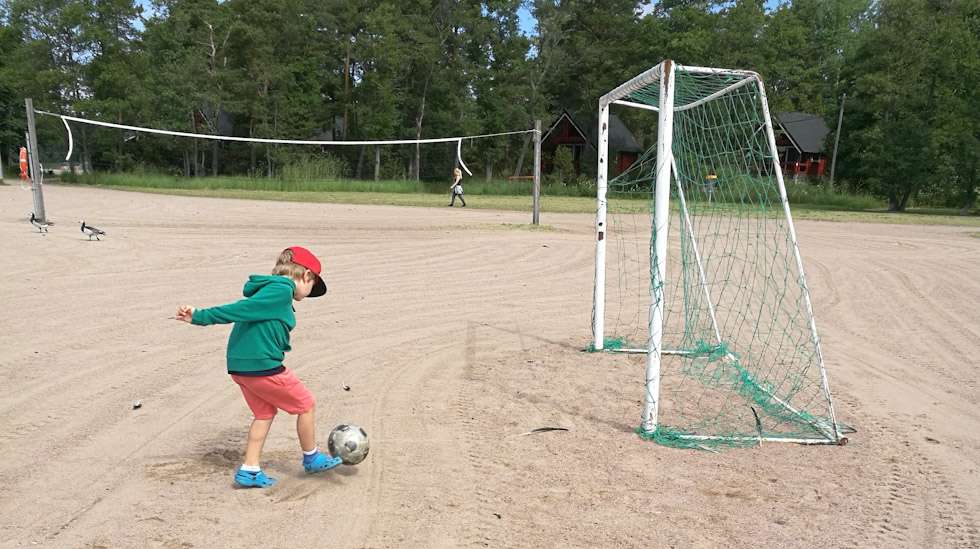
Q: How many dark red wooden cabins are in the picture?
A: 2